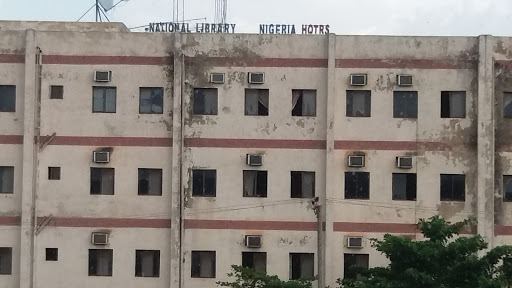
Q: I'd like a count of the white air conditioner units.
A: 12